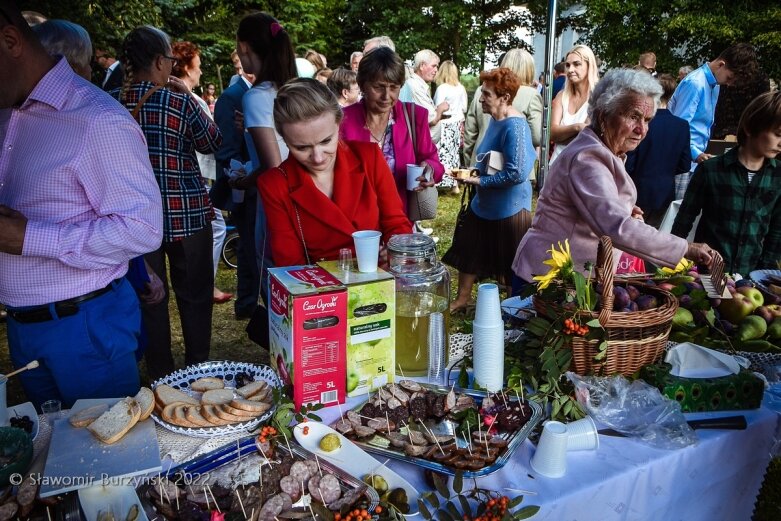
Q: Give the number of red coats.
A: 1